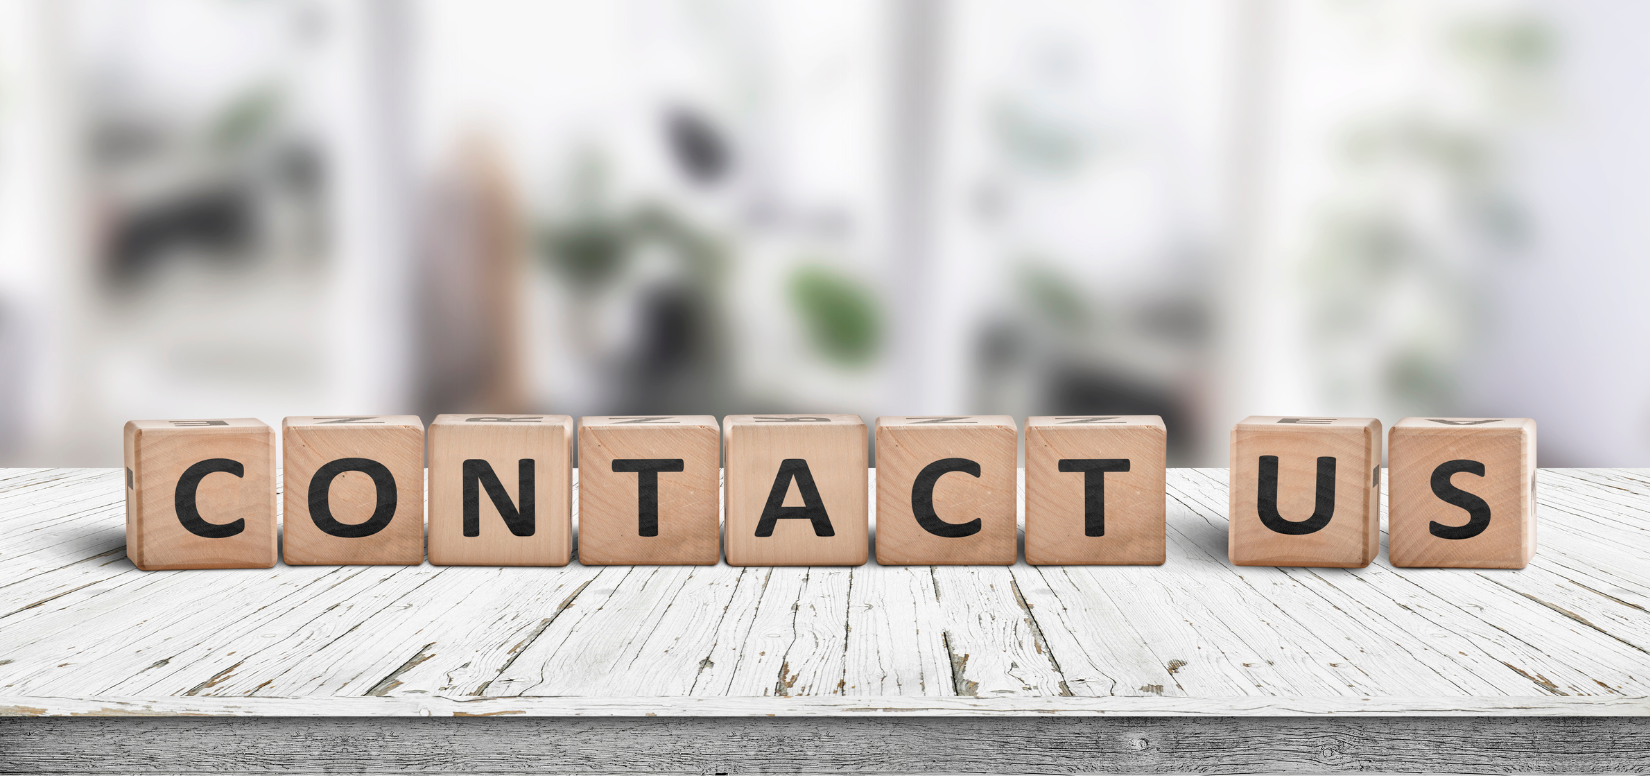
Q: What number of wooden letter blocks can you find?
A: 9